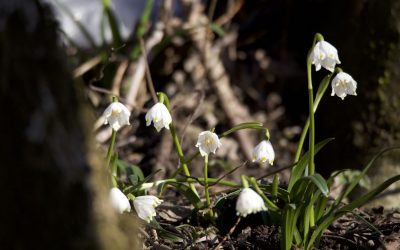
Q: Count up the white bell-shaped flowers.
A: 9